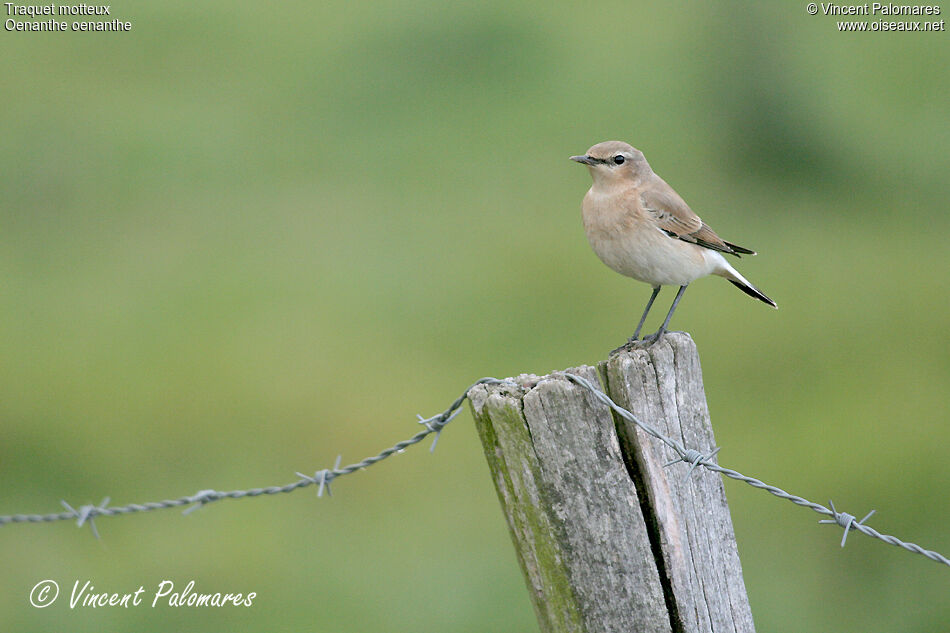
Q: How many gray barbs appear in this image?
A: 6